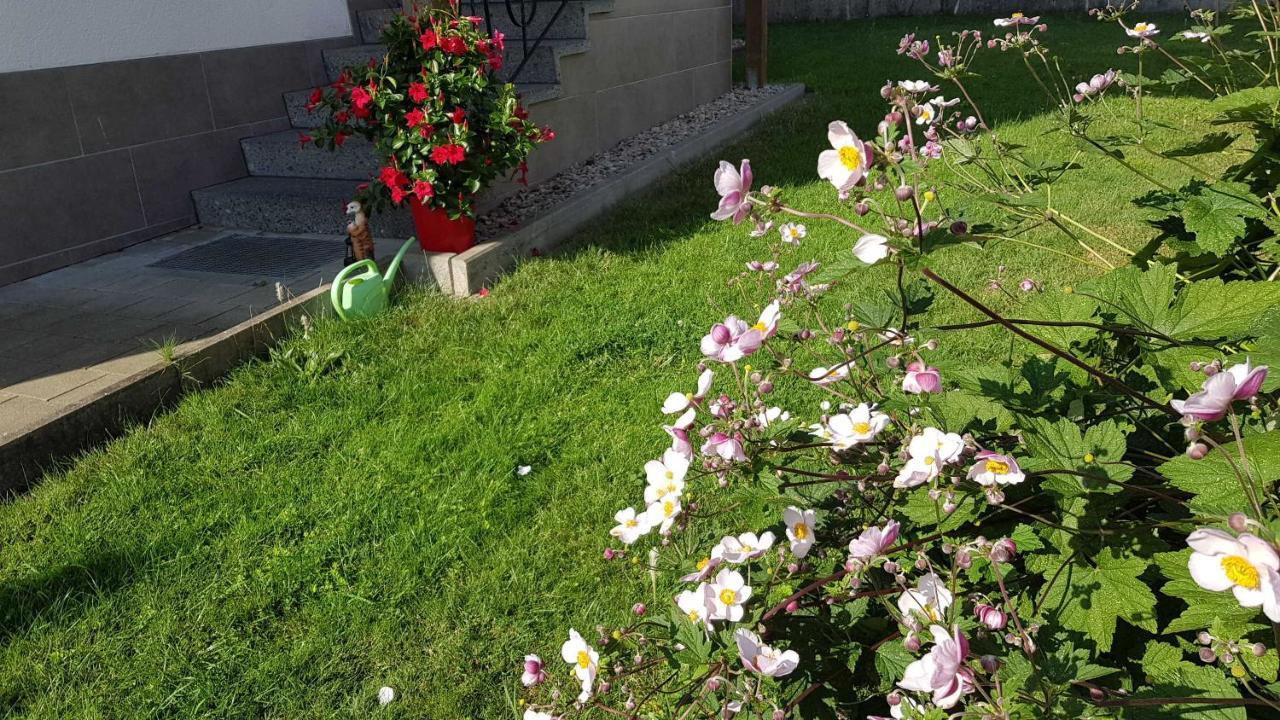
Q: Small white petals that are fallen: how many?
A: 2